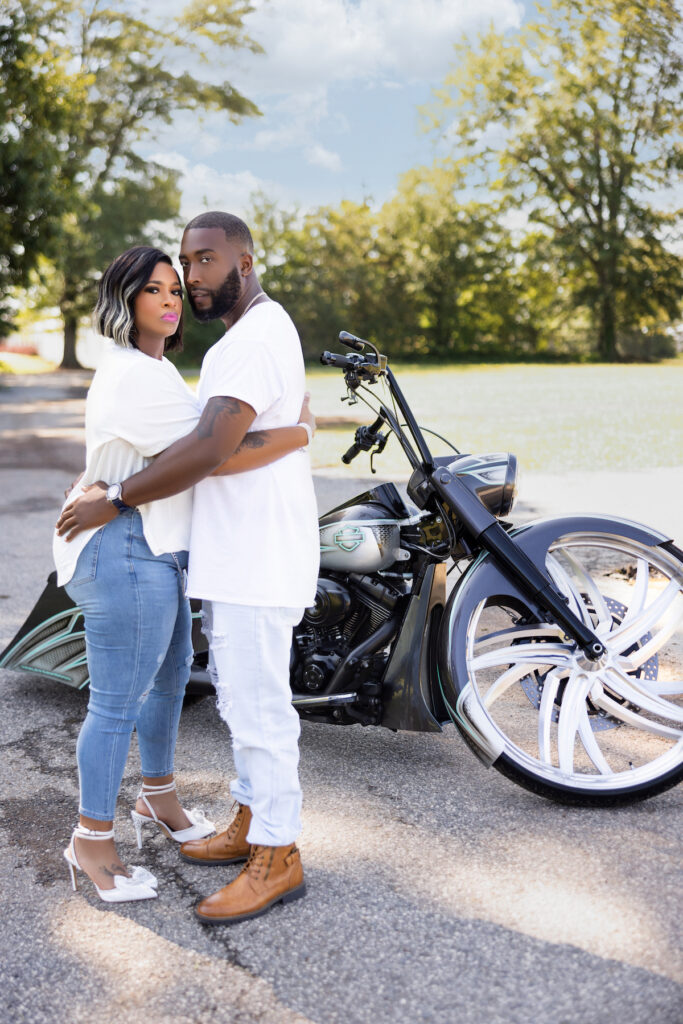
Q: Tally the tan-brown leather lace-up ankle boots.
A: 2